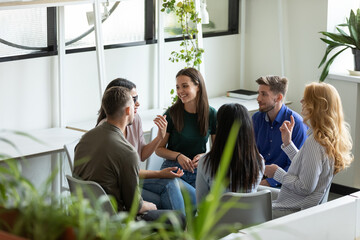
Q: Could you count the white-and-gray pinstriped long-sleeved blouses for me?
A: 1